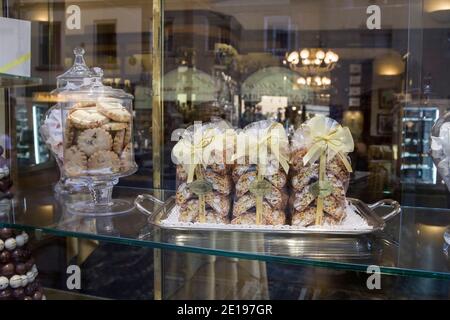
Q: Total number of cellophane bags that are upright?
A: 3